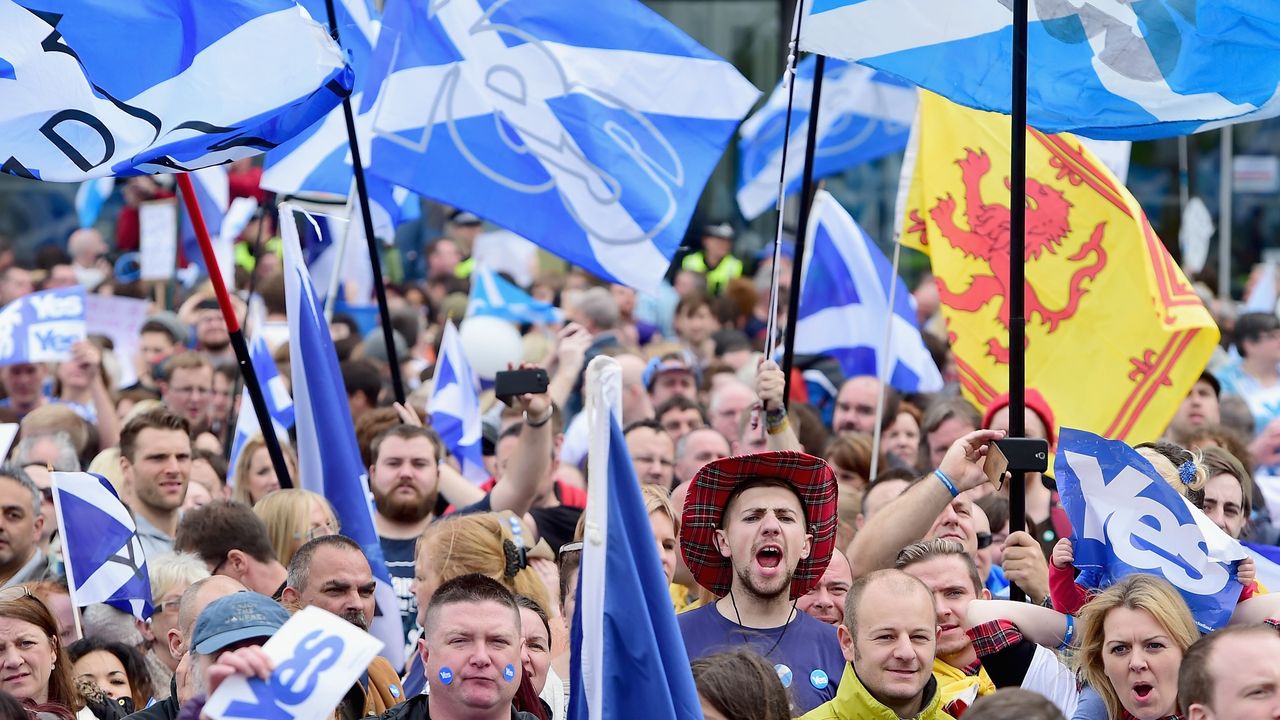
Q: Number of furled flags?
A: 2